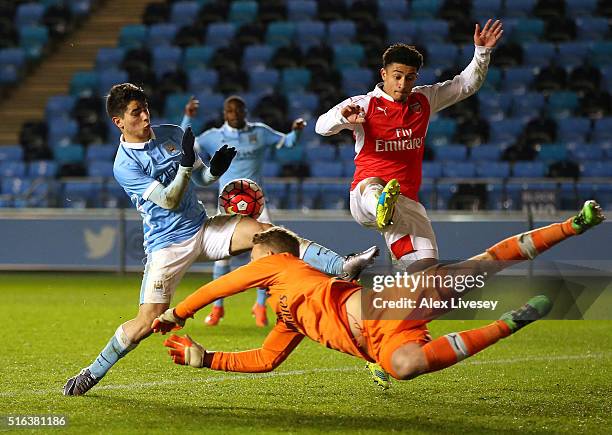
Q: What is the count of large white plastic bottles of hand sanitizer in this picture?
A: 0